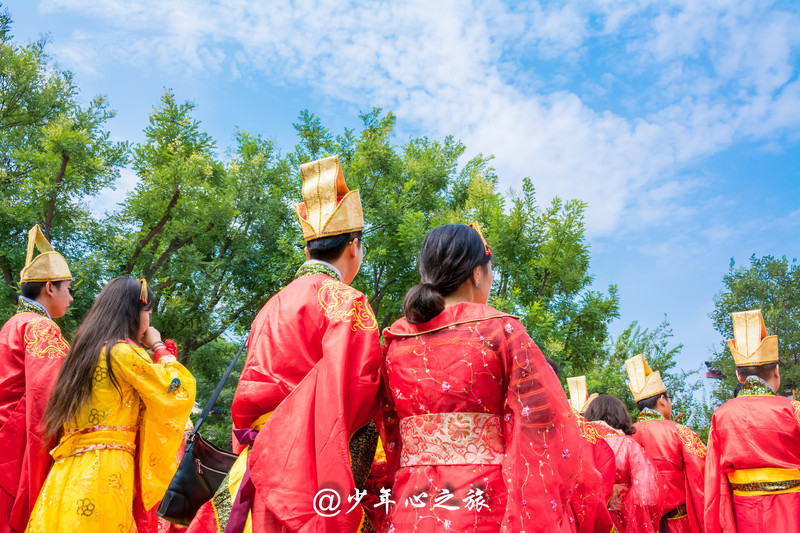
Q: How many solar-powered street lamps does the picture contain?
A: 0